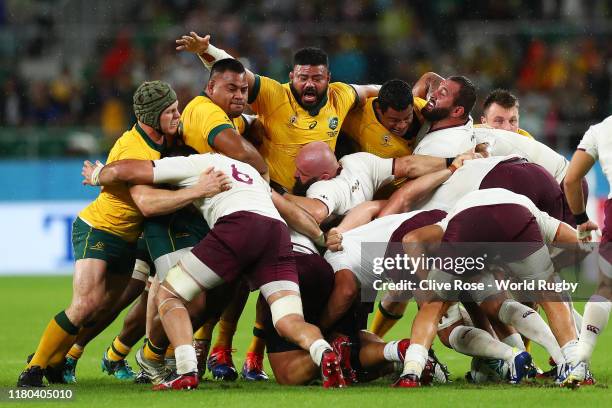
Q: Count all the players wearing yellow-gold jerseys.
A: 5